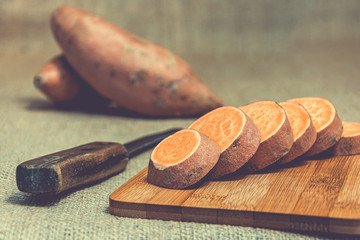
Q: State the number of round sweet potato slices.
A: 6